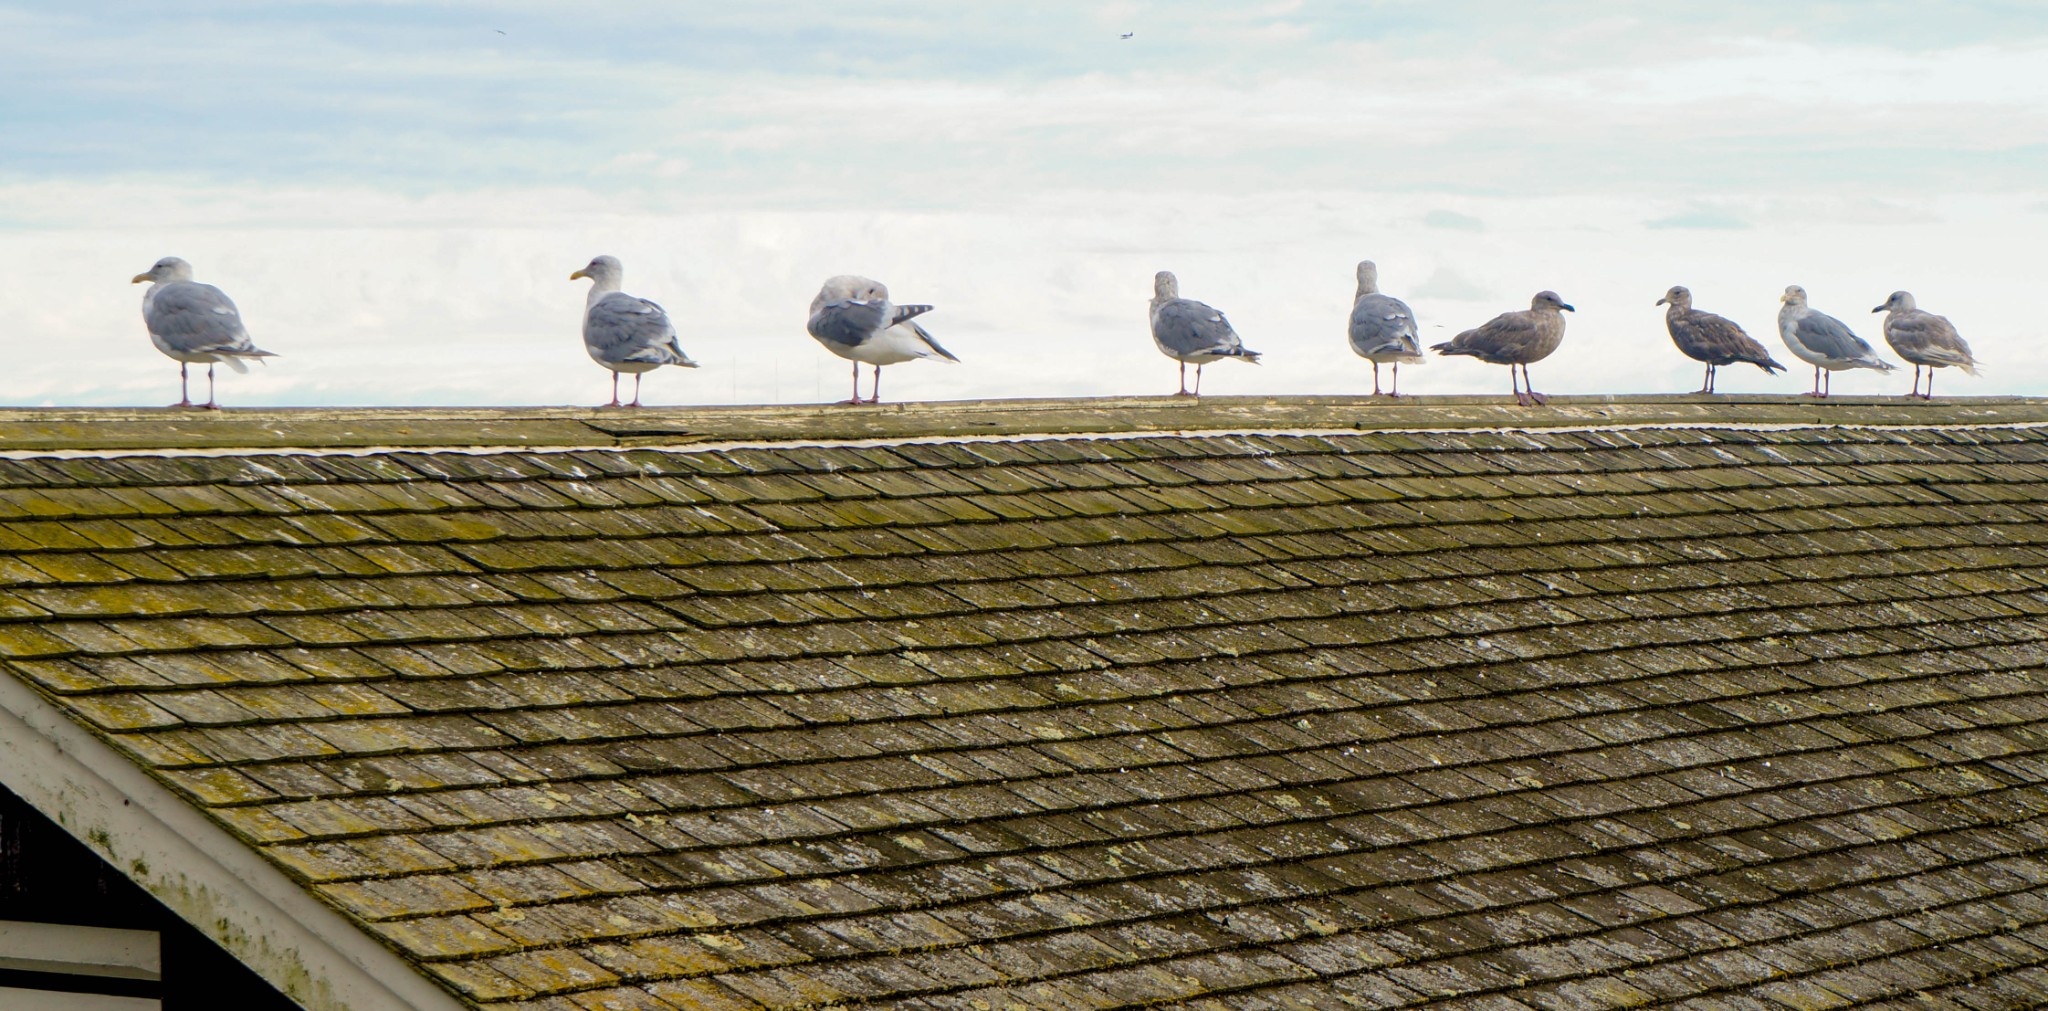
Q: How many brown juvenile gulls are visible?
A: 3